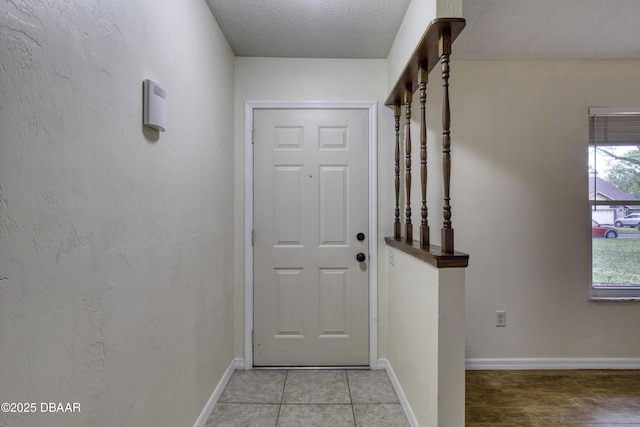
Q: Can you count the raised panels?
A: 6